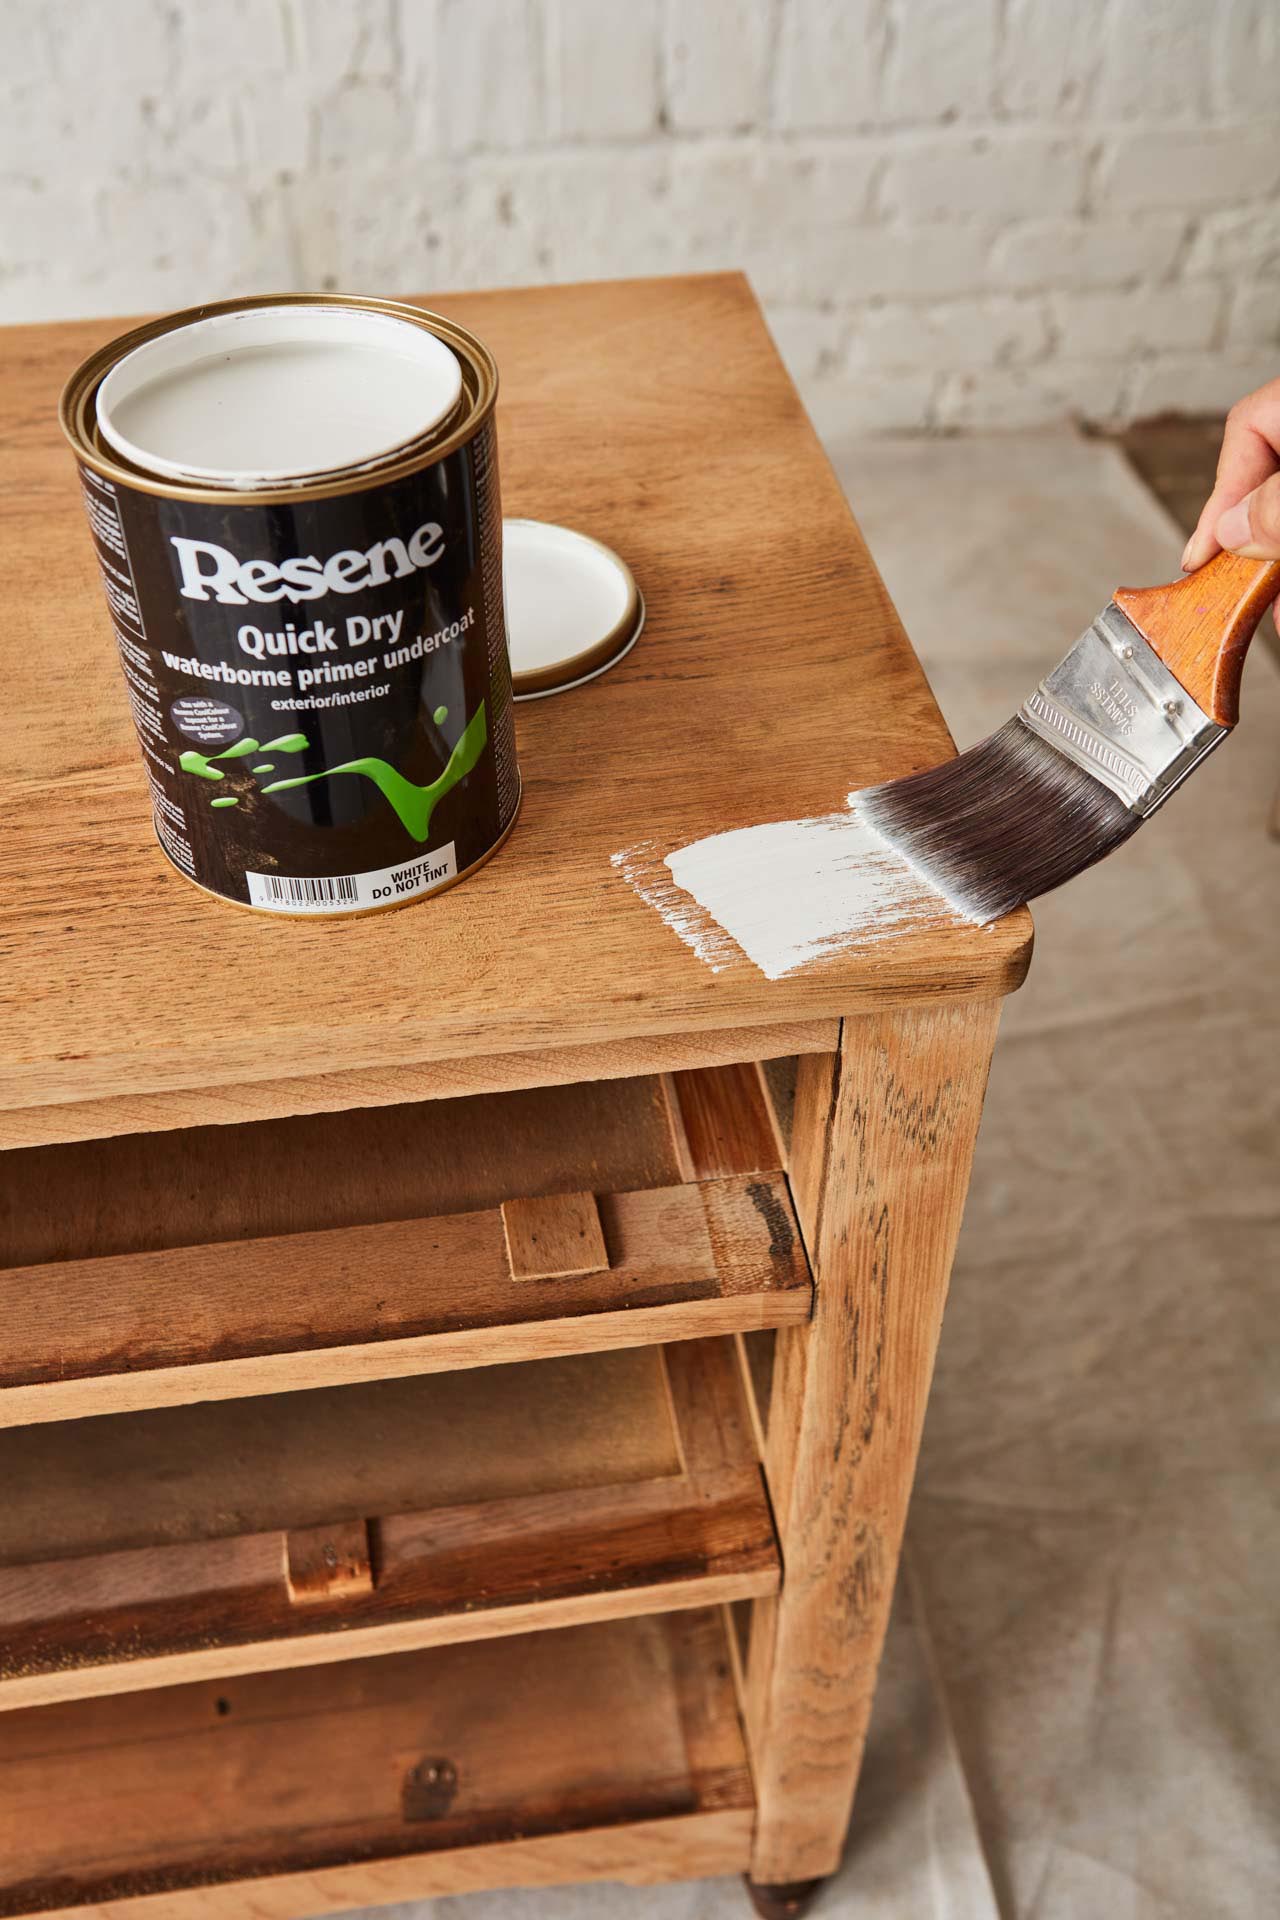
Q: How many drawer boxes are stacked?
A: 3